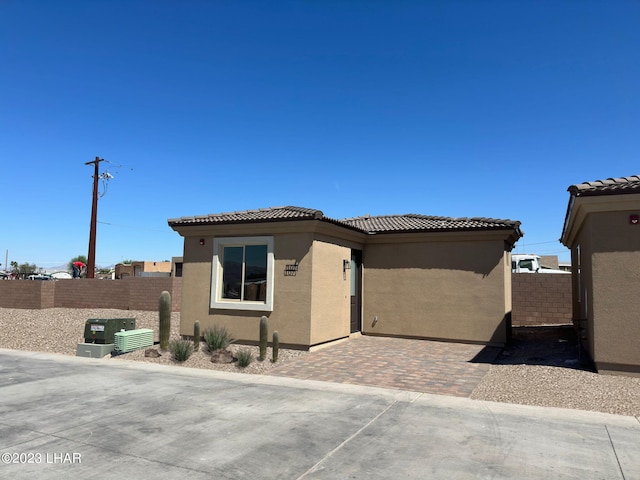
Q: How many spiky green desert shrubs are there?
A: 3